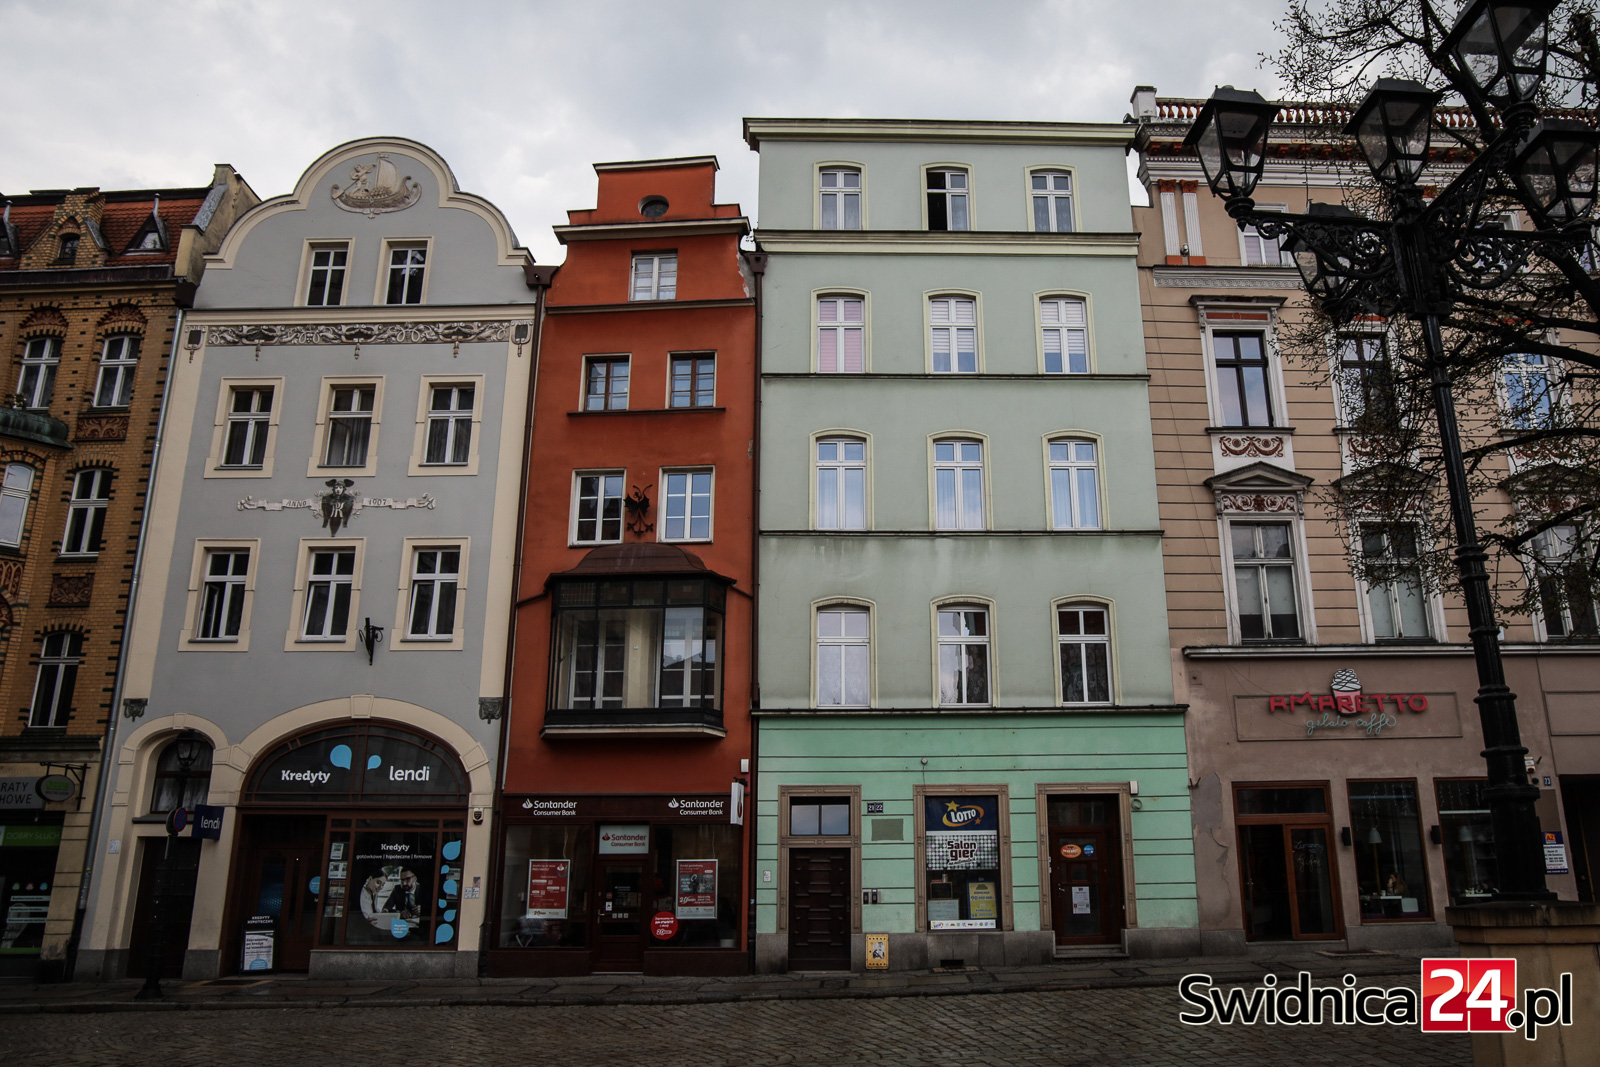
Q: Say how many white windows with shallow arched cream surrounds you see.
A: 12